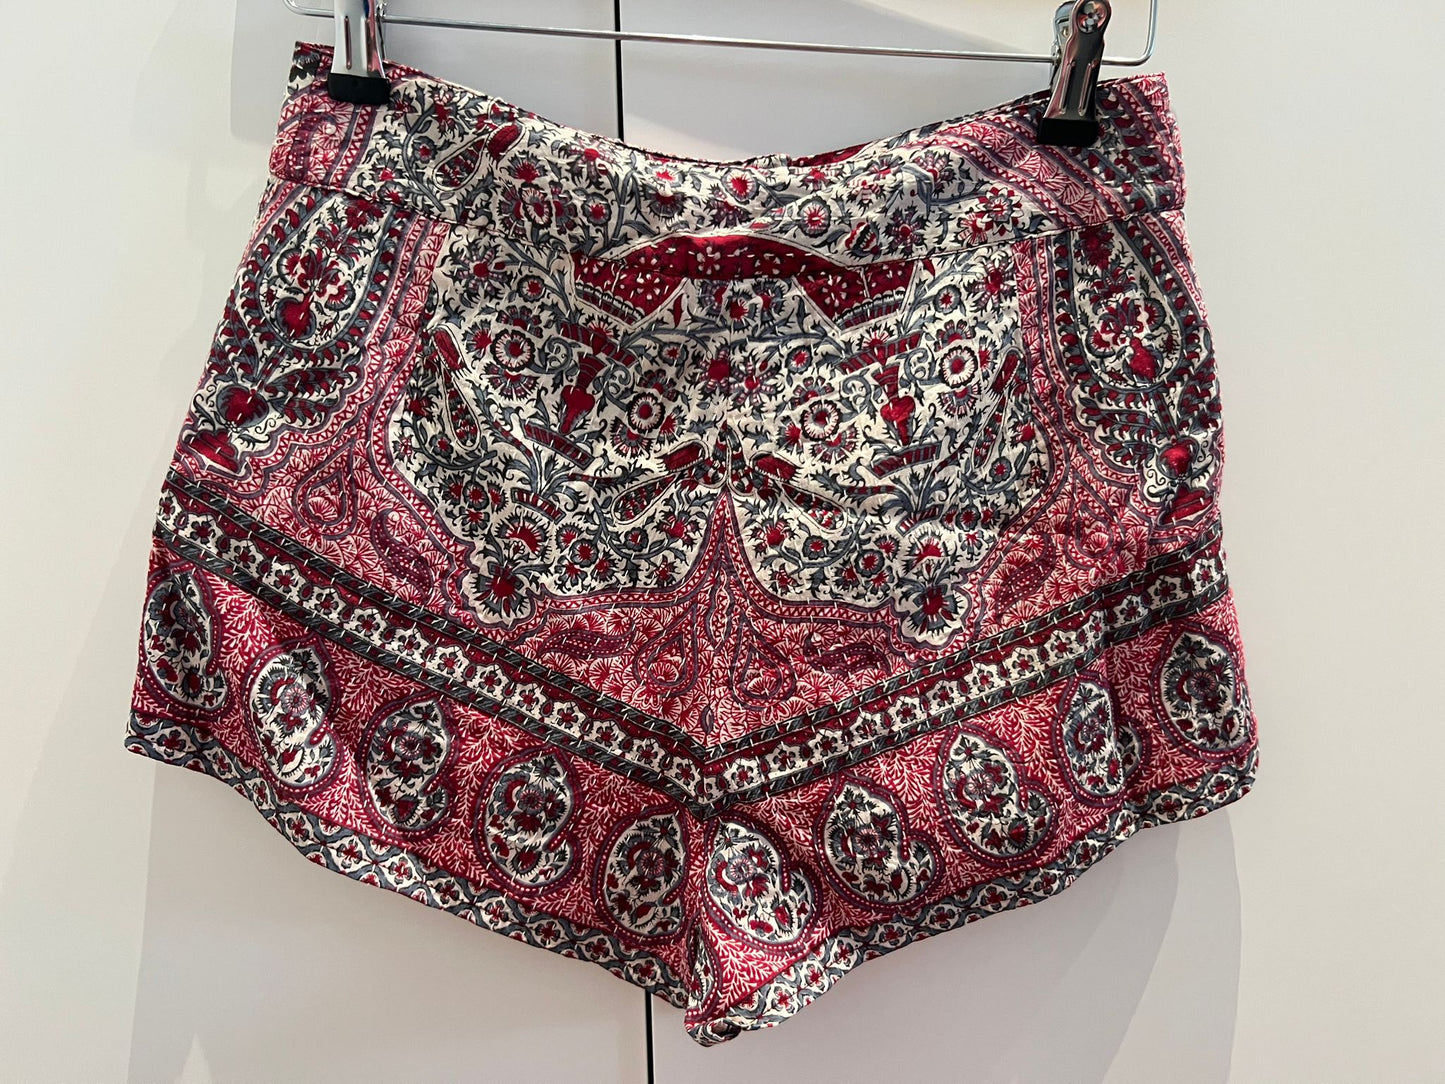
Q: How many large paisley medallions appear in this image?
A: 10